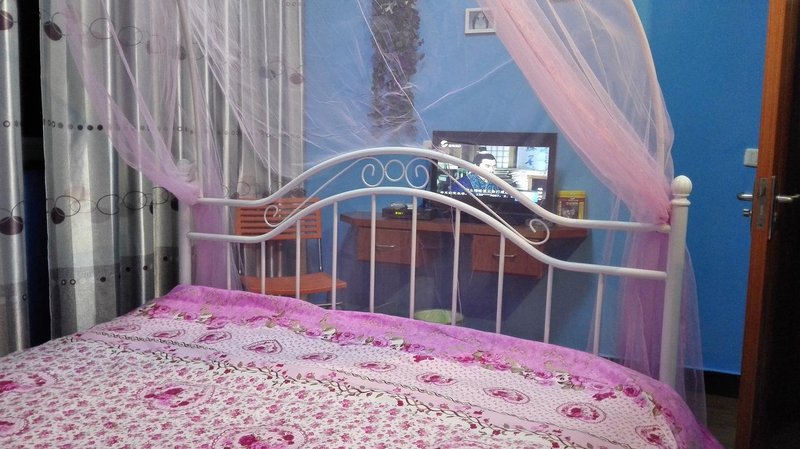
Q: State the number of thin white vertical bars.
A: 10